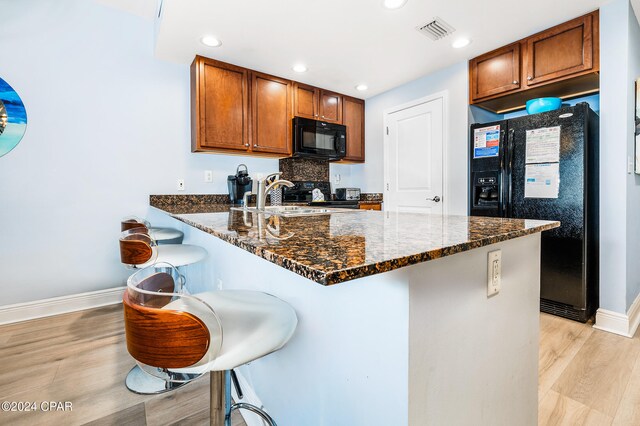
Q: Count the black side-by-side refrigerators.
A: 1